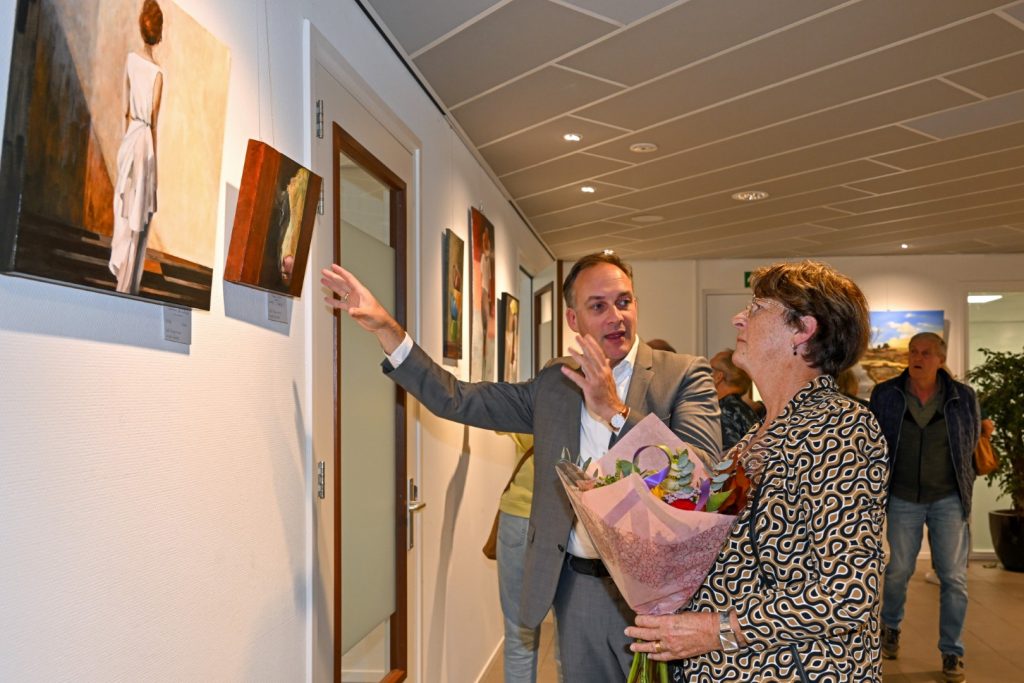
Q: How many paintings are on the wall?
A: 6